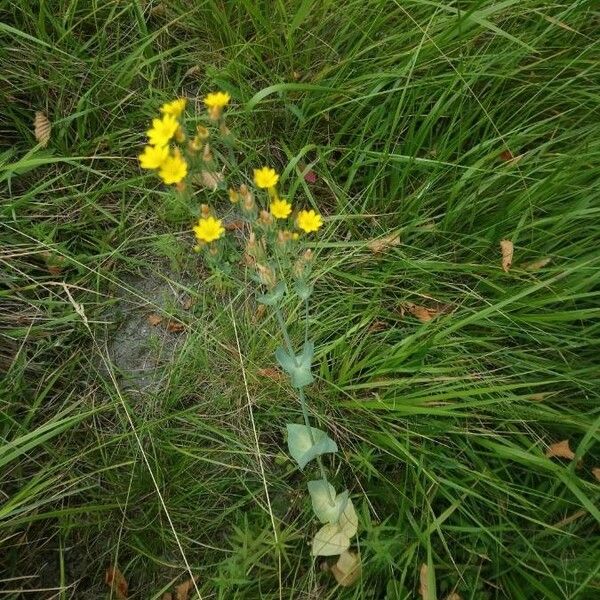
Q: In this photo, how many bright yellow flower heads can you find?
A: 9